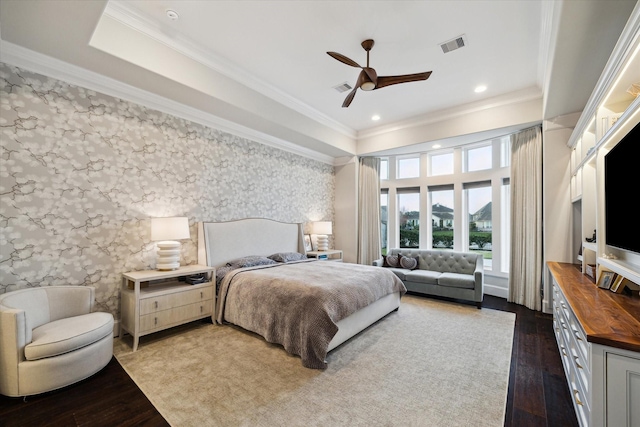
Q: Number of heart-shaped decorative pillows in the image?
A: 2